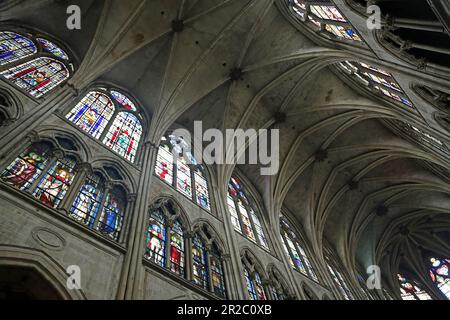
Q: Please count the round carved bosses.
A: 7